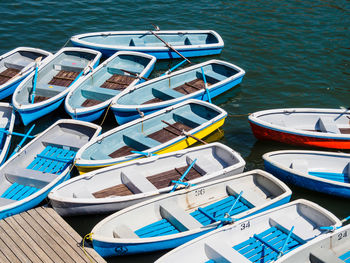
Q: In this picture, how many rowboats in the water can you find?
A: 14